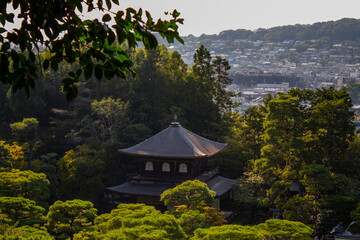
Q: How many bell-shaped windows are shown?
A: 3